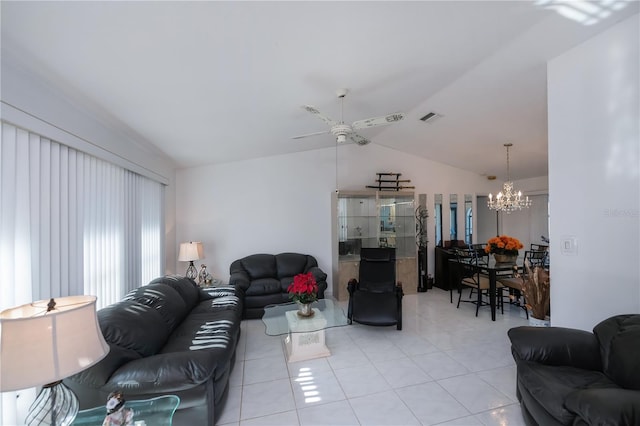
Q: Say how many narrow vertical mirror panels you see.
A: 4